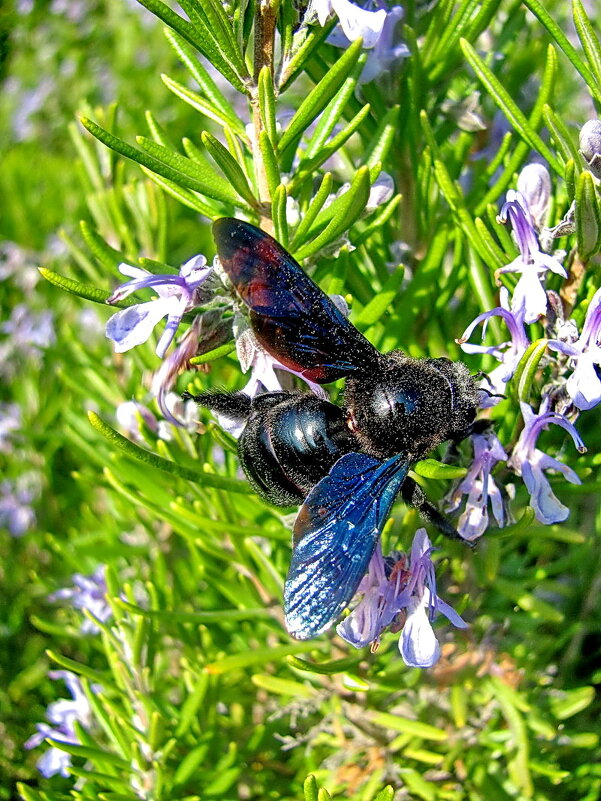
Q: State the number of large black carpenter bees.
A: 1